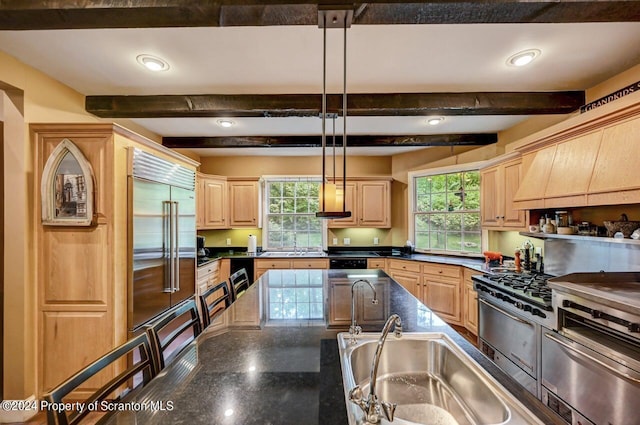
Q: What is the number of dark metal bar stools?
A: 4